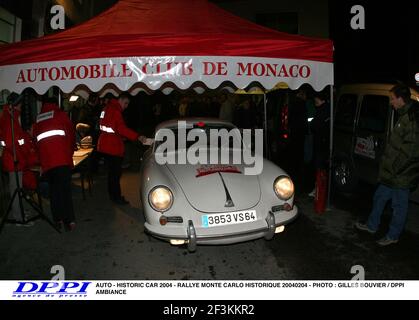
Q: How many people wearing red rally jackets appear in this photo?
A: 3